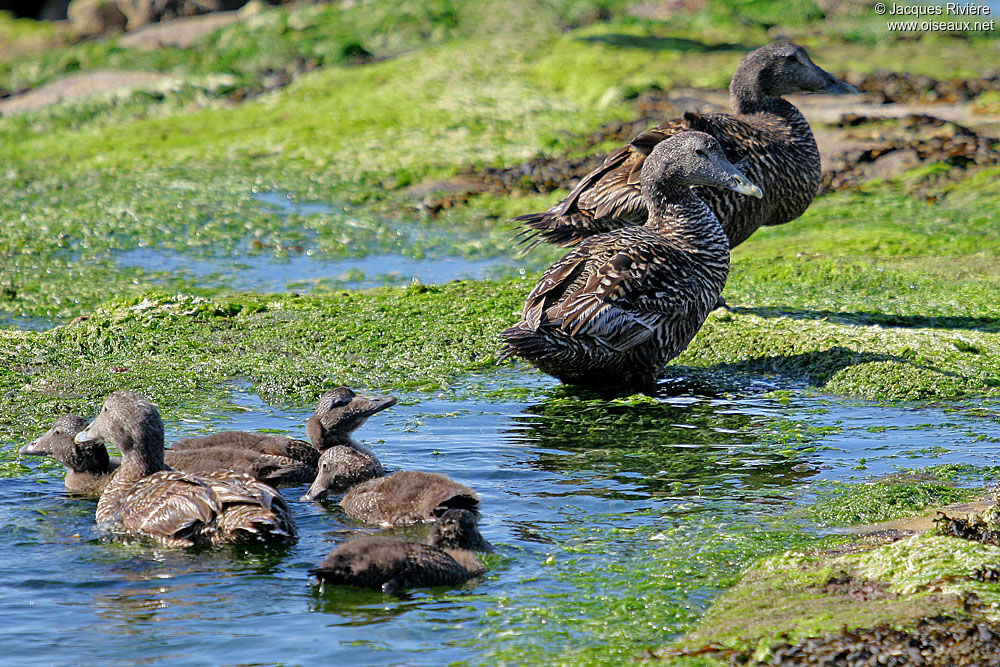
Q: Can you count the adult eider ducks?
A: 3